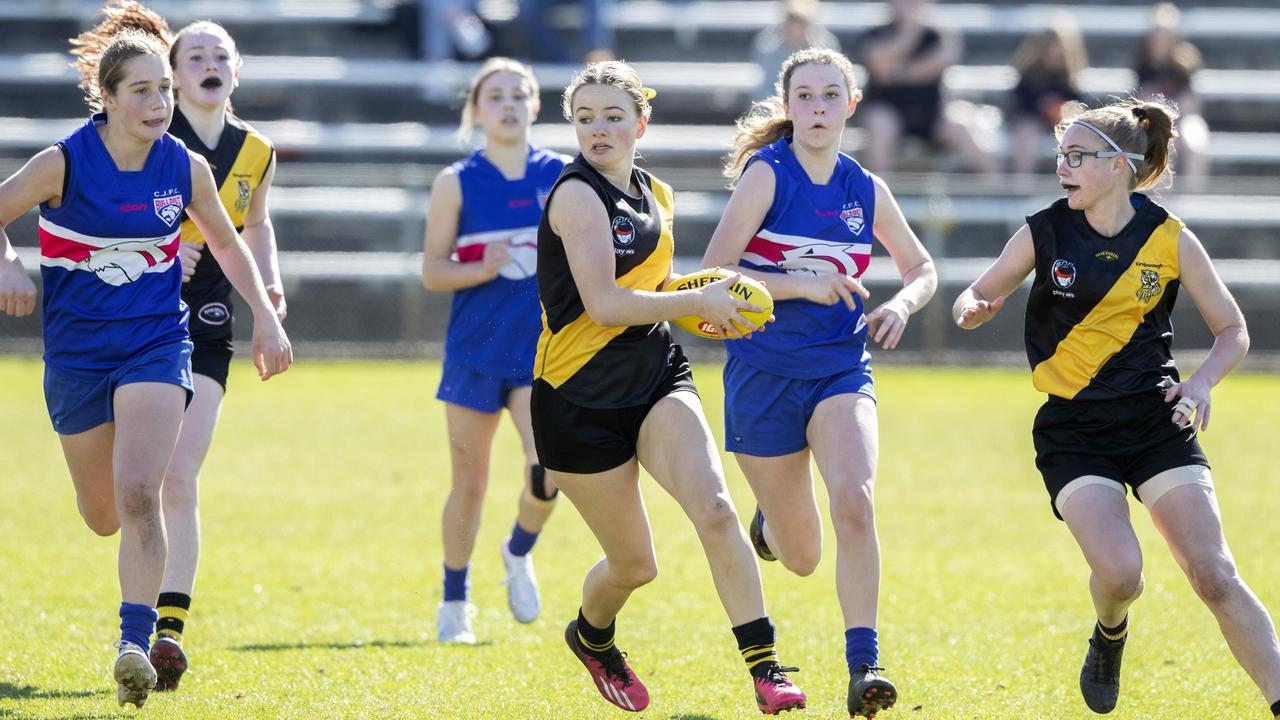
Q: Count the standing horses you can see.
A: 0